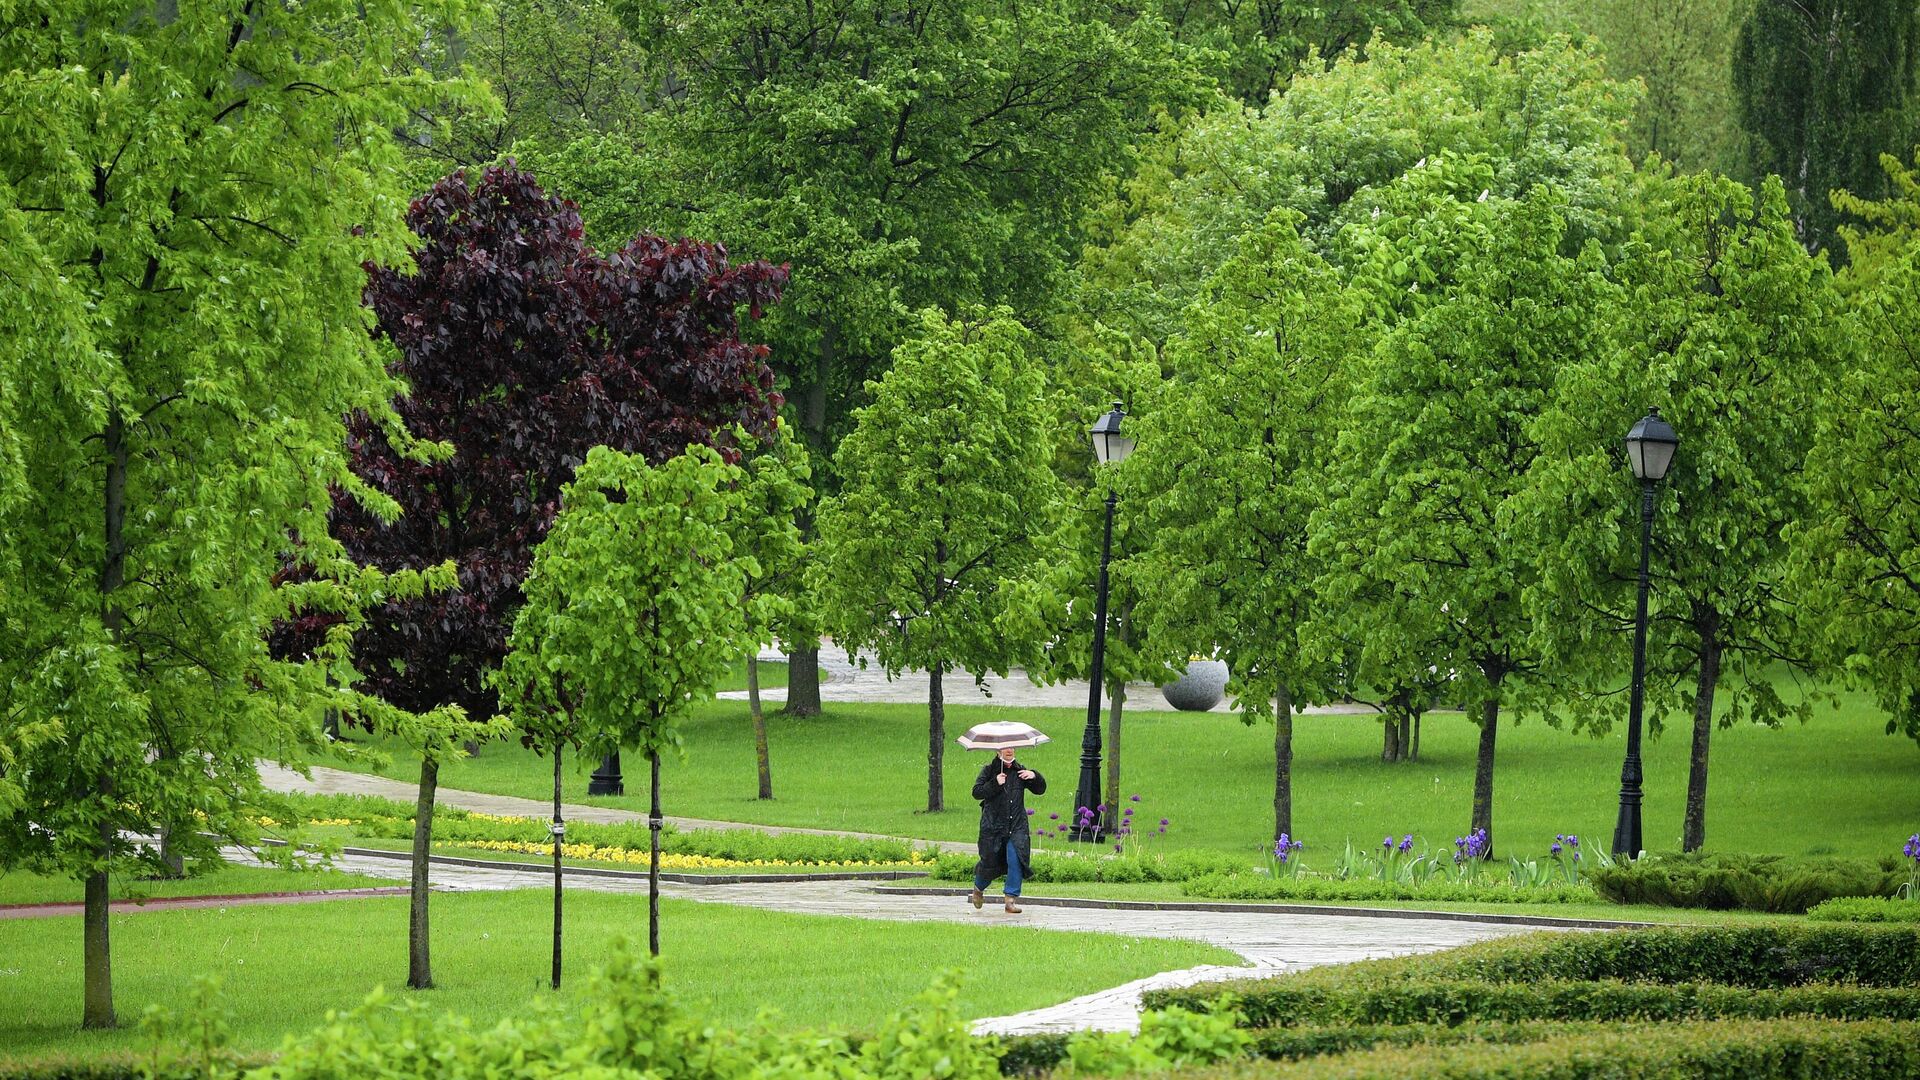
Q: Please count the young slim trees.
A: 2